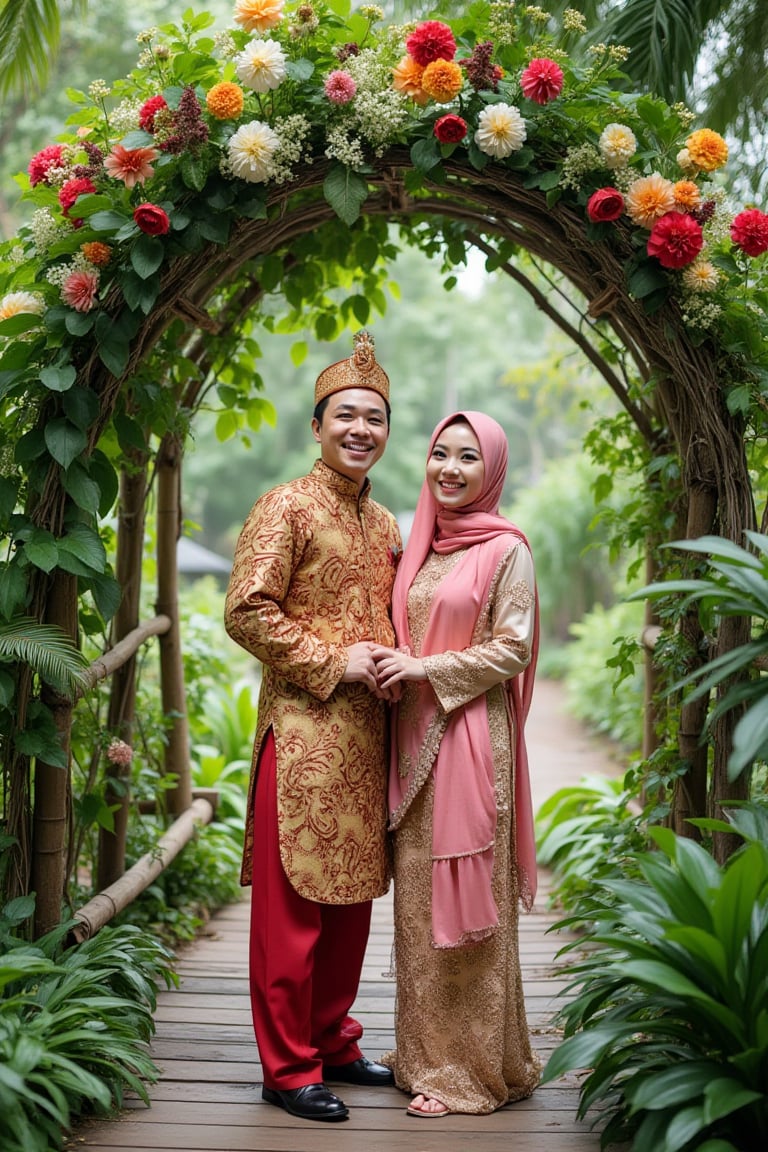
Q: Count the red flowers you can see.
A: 10